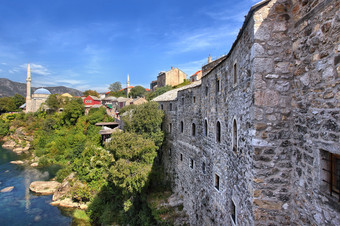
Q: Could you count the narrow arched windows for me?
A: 5